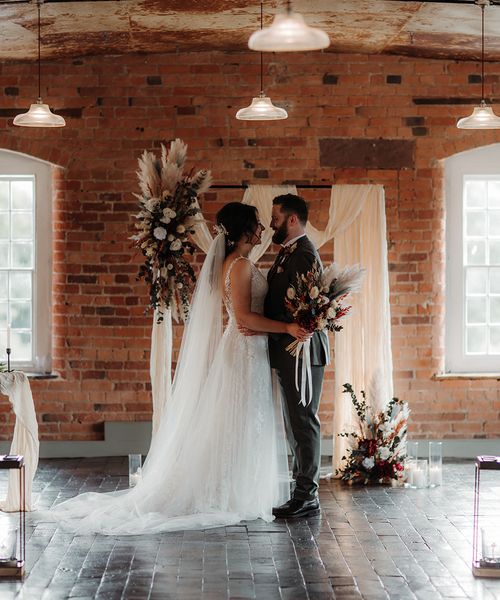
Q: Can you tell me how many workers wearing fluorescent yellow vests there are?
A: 0